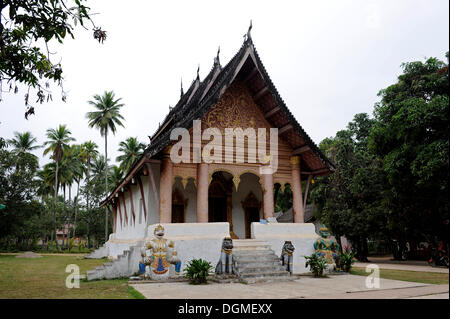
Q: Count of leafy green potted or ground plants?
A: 3